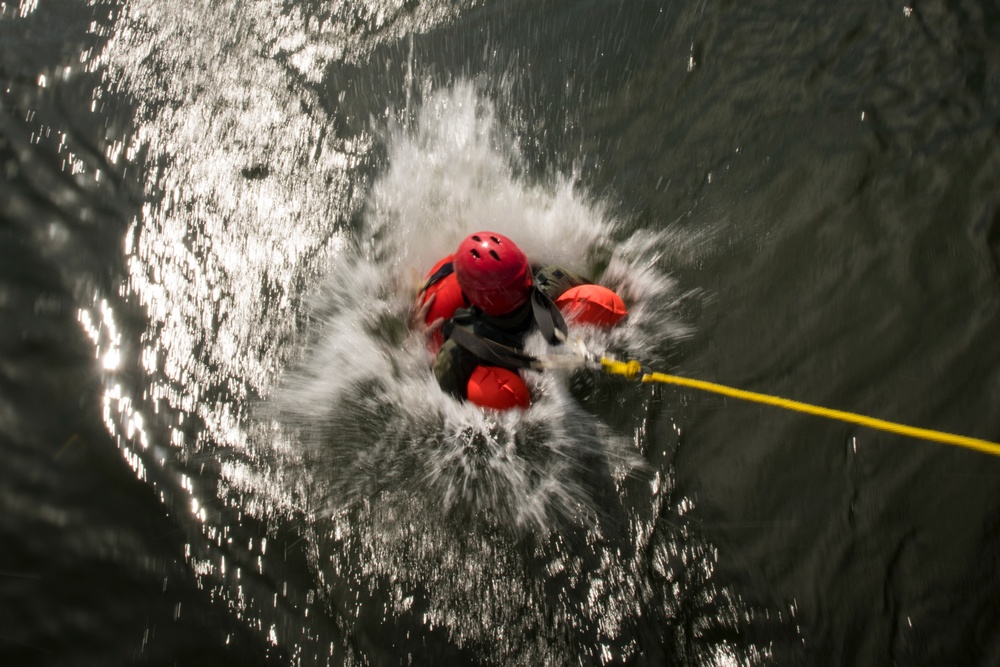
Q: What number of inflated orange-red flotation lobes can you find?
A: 3